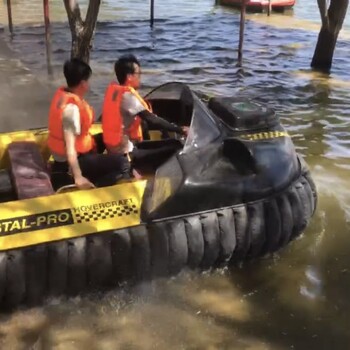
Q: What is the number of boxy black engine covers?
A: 1